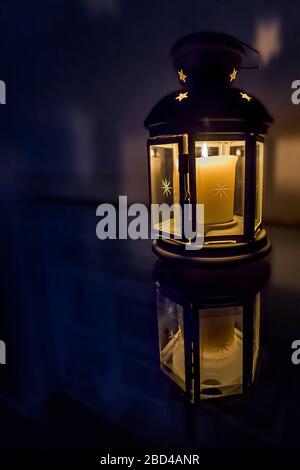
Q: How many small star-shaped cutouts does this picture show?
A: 4